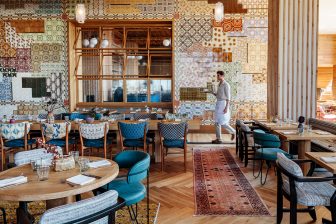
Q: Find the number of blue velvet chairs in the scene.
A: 2